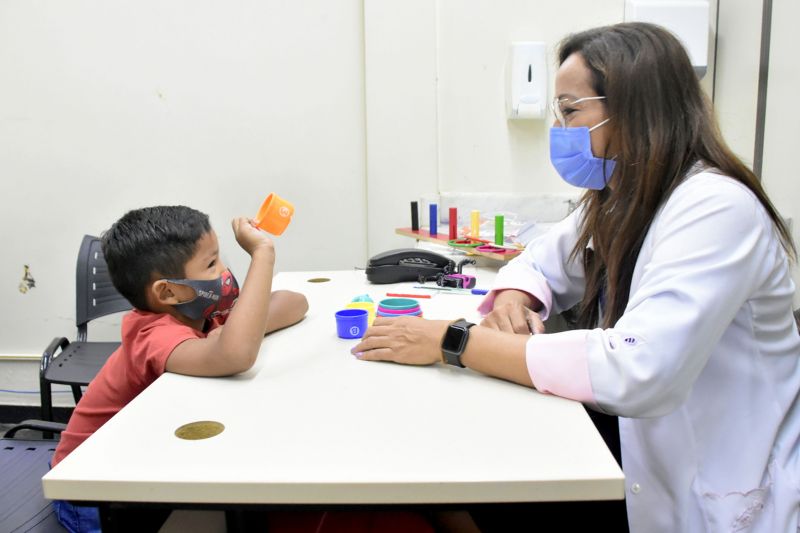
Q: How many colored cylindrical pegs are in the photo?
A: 5